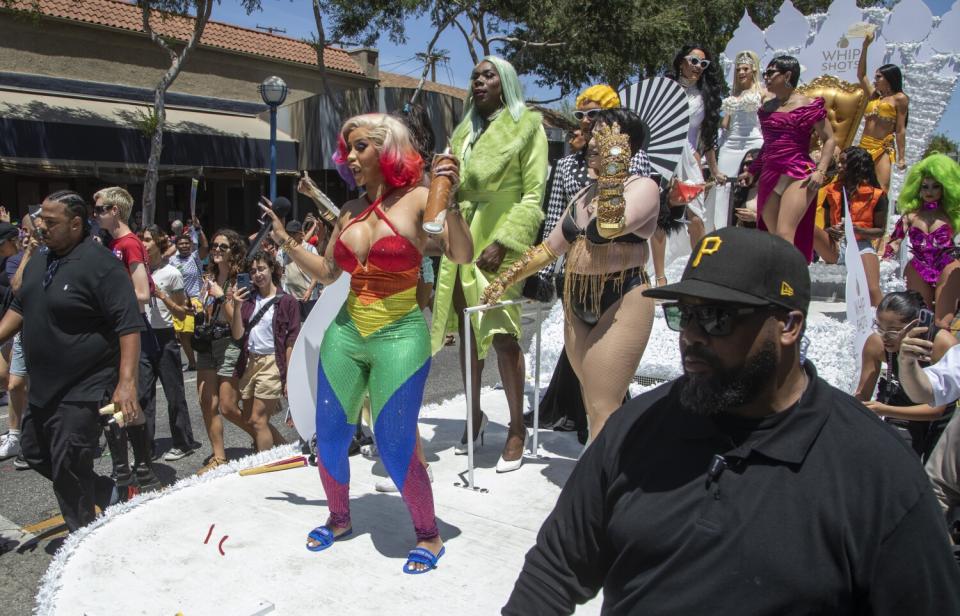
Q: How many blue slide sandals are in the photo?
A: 2